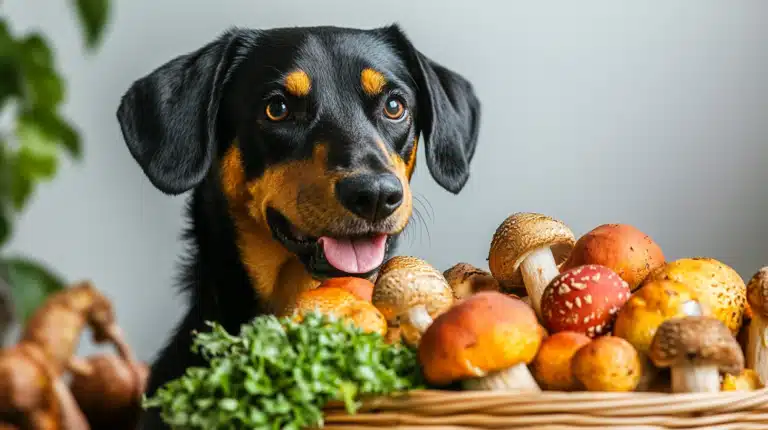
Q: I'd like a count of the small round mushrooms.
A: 2